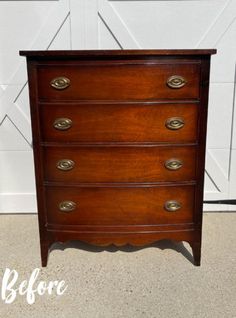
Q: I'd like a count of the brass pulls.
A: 8